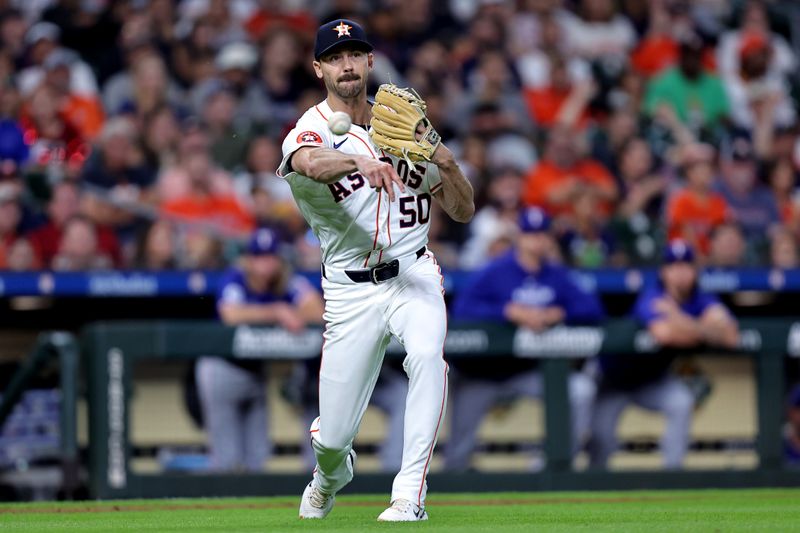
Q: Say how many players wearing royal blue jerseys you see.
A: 3